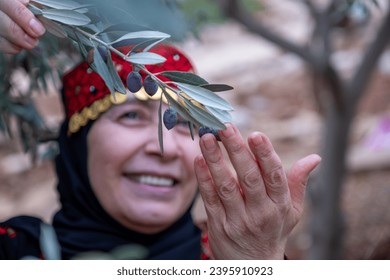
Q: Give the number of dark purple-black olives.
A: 5